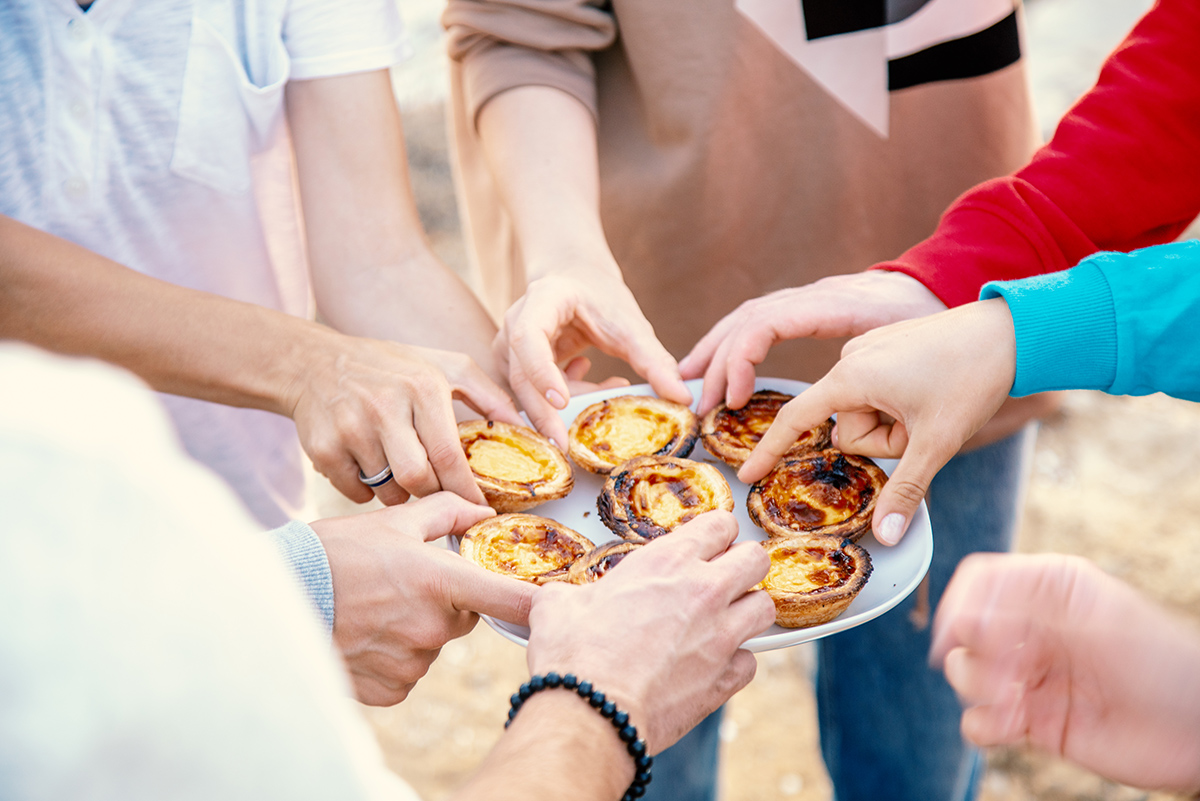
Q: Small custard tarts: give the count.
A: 8